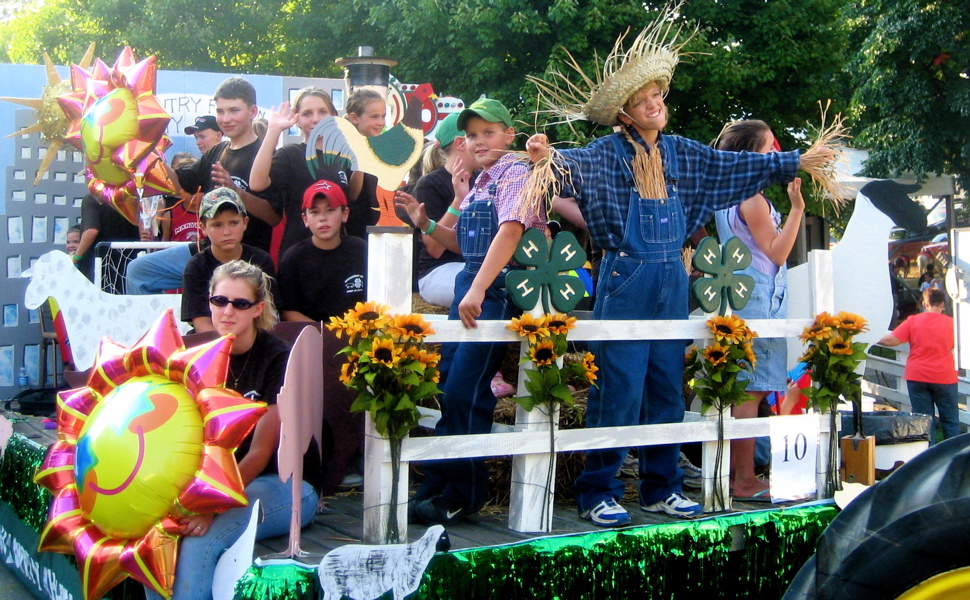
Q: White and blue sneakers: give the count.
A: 2